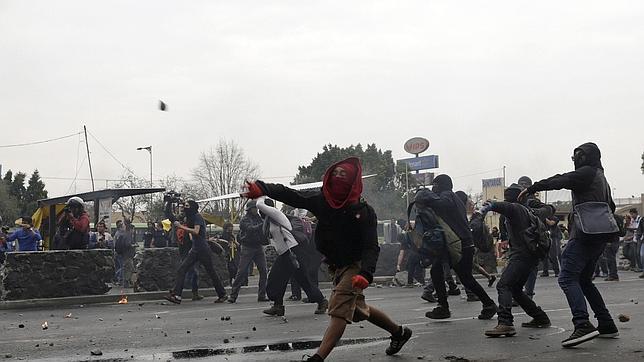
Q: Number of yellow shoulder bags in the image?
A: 0